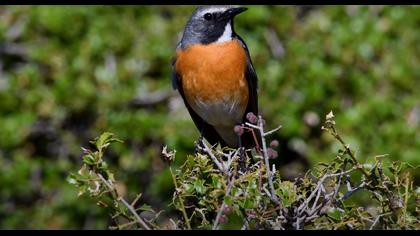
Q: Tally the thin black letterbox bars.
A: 2